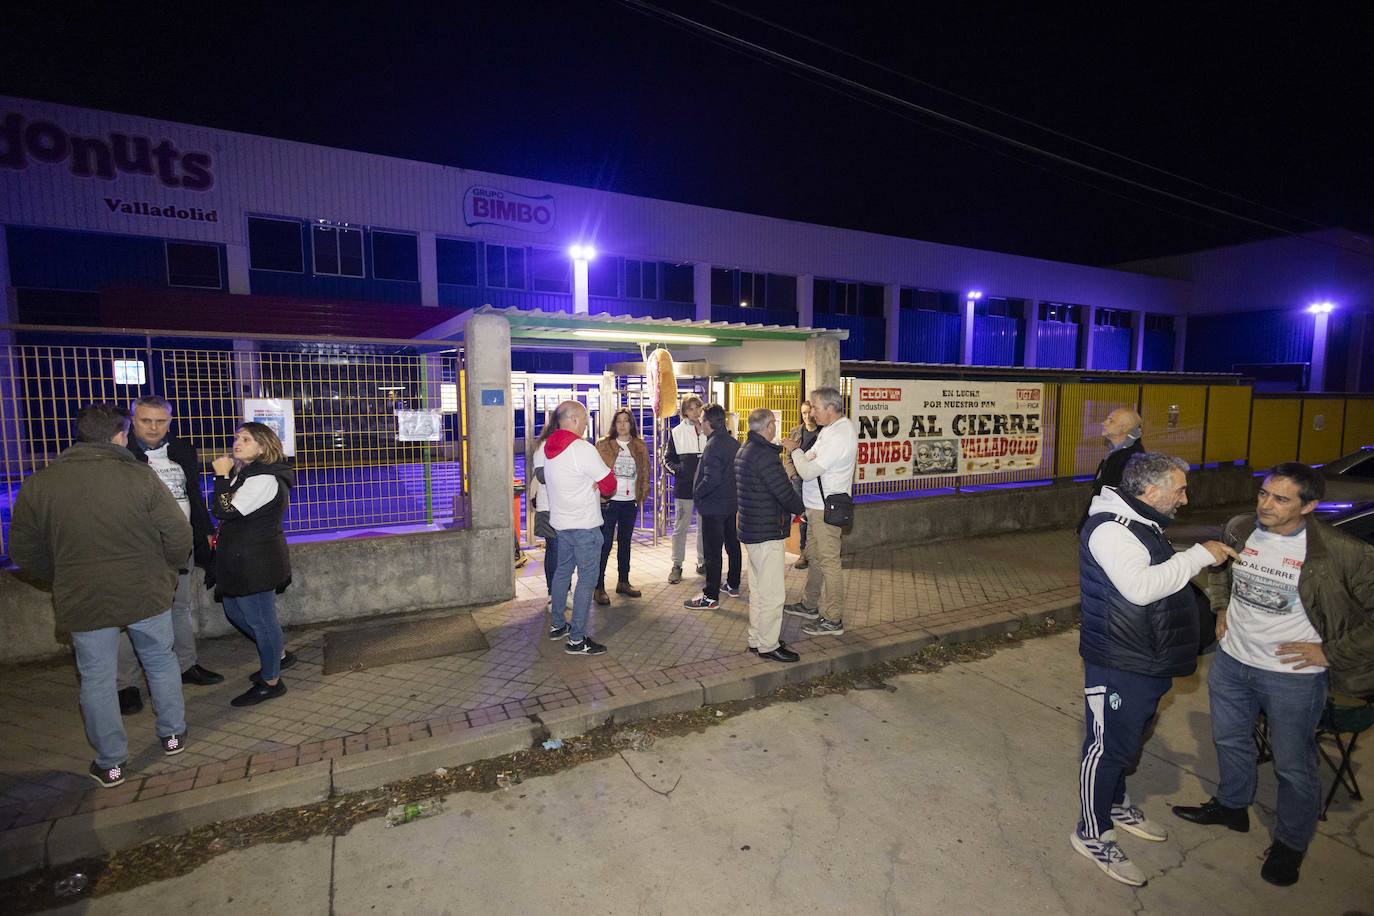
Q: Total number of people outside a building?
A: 14